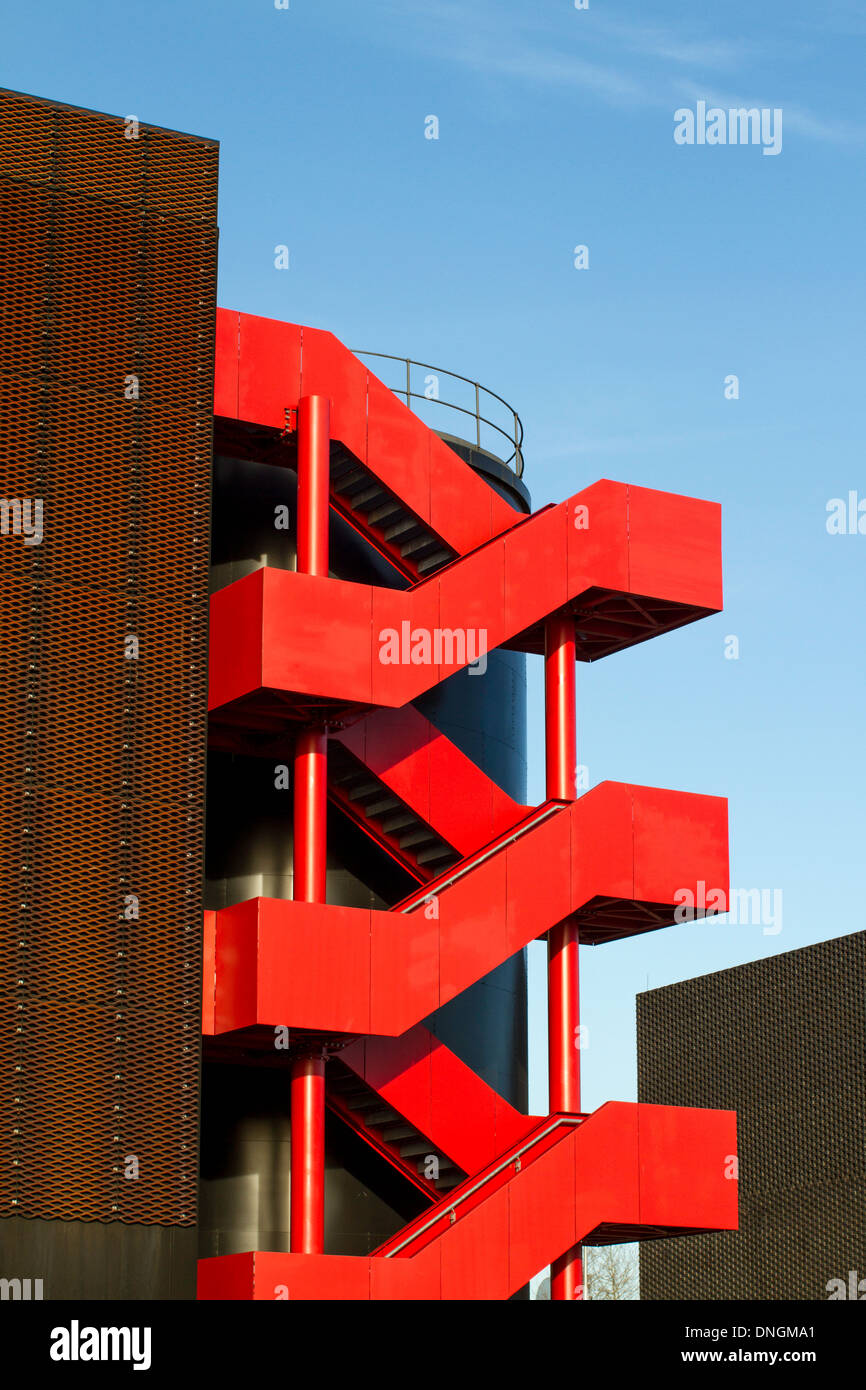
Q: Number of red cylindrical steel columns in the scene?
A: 2